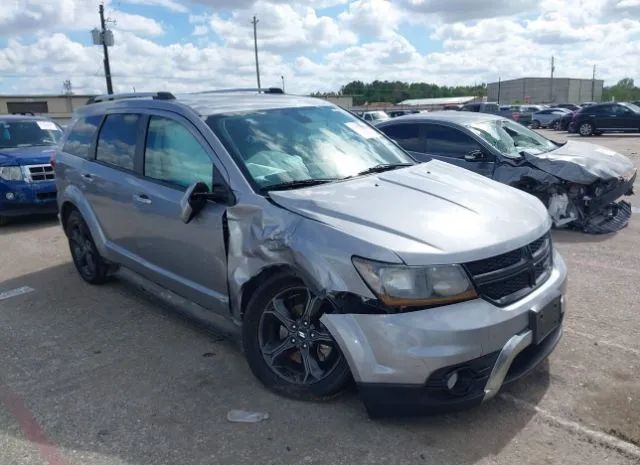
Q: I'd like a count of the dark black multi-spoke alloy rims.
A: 2